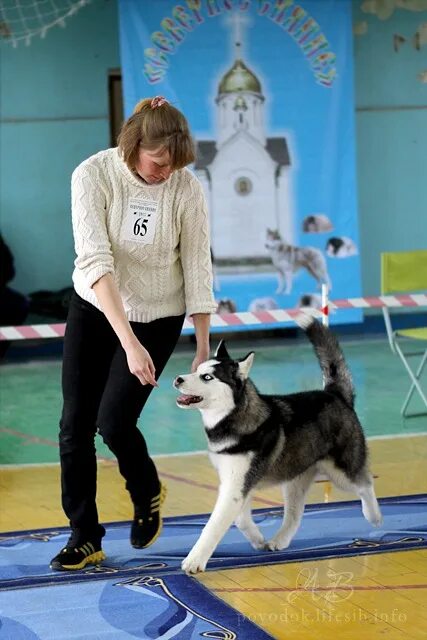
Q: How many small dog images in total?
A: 5